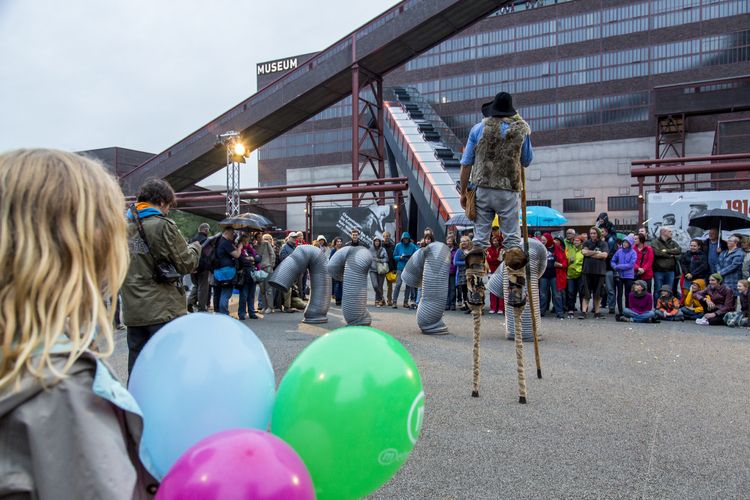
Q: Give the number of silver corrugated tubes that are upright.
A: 4